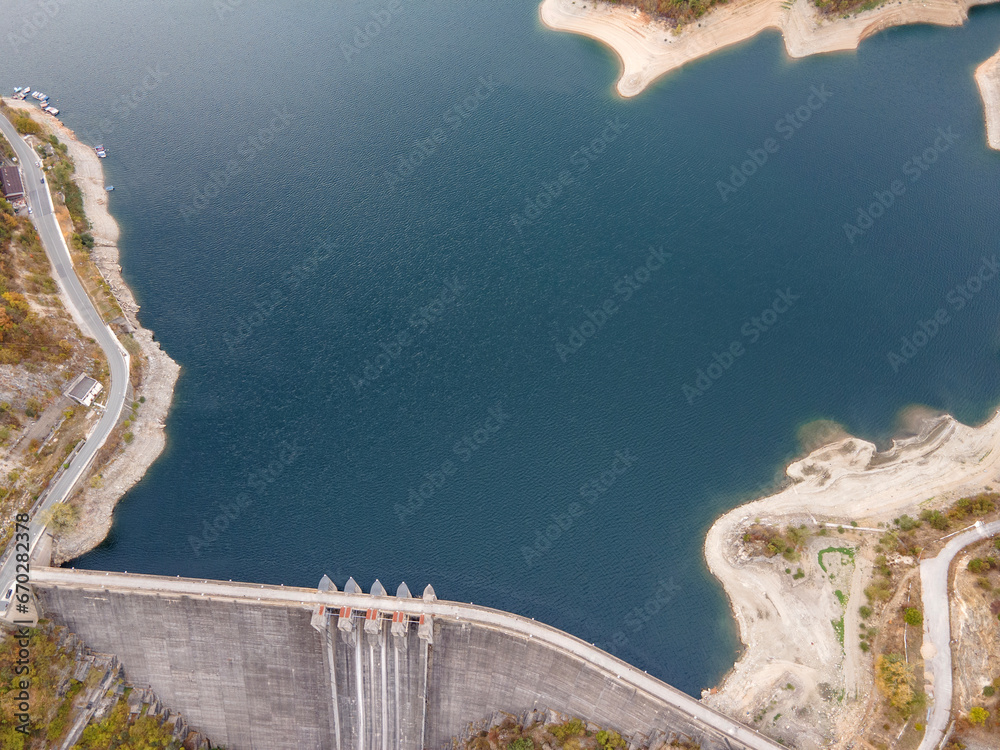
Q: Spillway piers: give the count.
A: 5